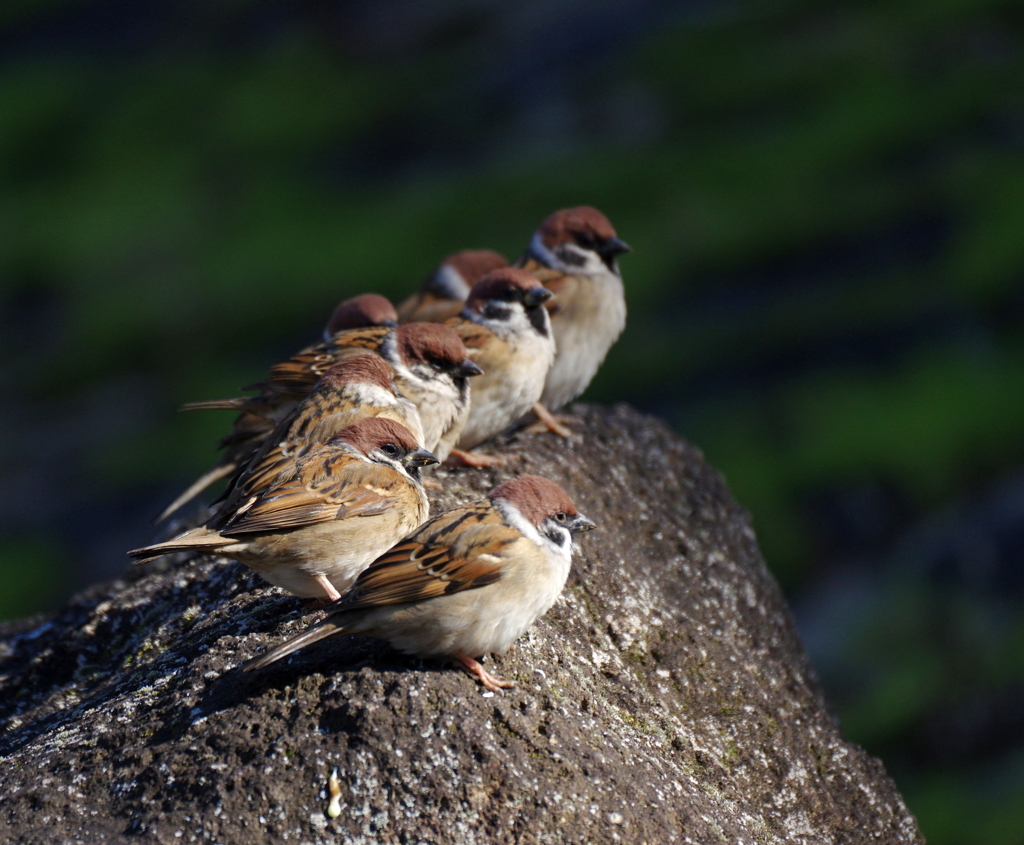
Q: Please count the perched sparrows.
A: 8